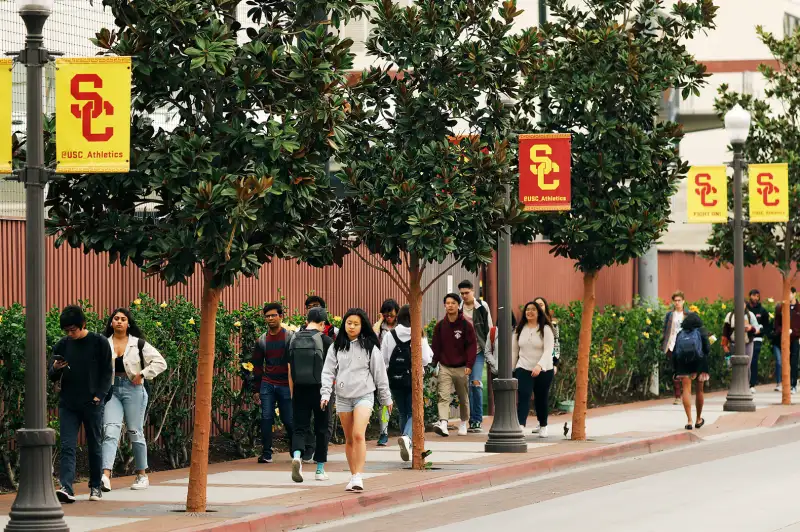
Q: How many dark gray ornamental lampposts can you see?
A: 3